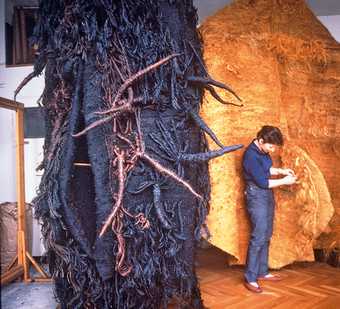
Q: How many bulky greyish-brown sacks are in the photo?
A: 1